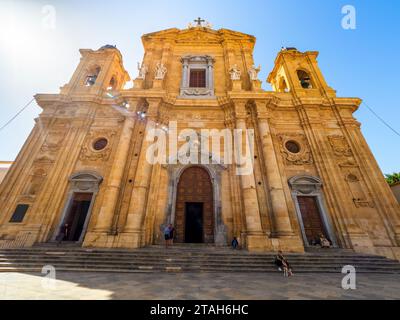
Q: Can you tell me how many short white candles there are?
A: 0